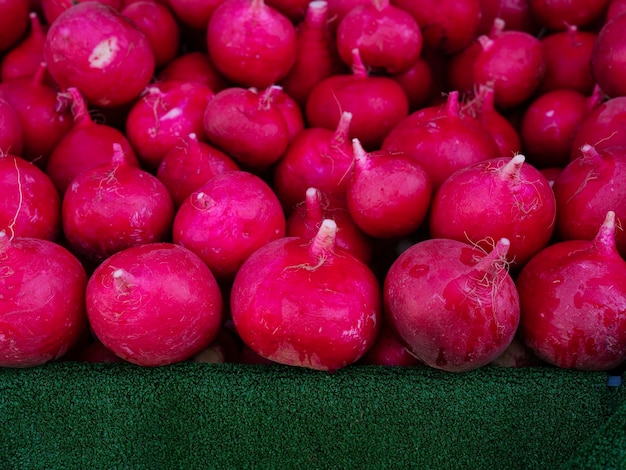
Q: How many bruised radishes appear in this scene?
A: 1